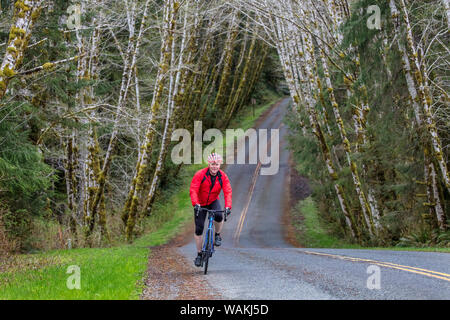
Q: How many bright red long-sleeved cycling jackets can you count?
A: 1